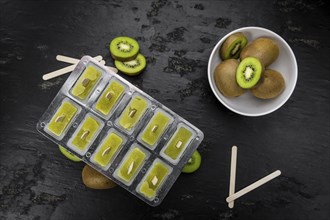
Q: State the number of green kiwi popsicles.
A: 10